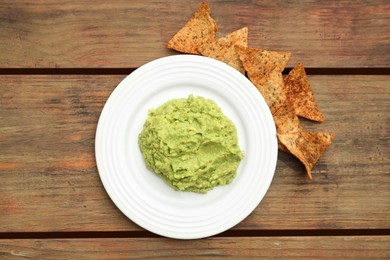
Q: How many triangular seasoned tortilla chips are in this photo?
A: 7